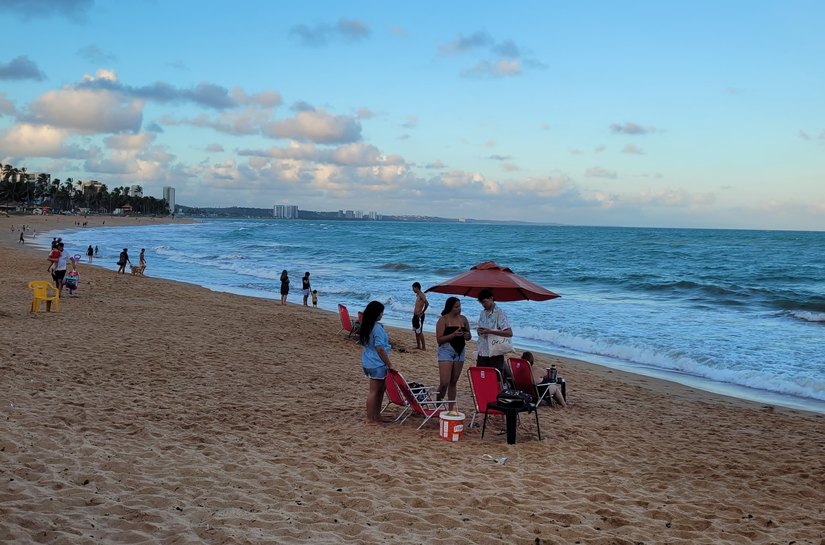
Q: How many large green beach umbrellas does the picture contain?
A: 0